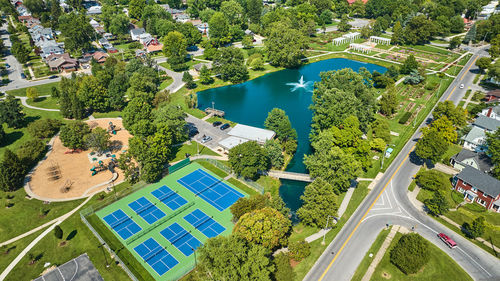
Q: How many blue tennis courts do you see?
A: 7